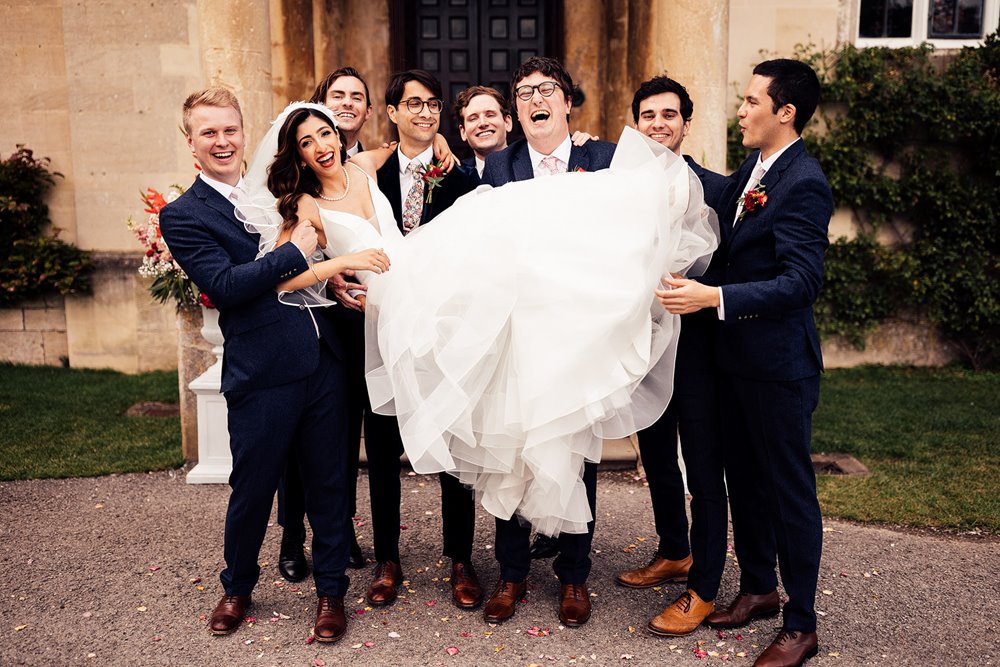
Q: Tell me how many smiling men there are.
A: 6